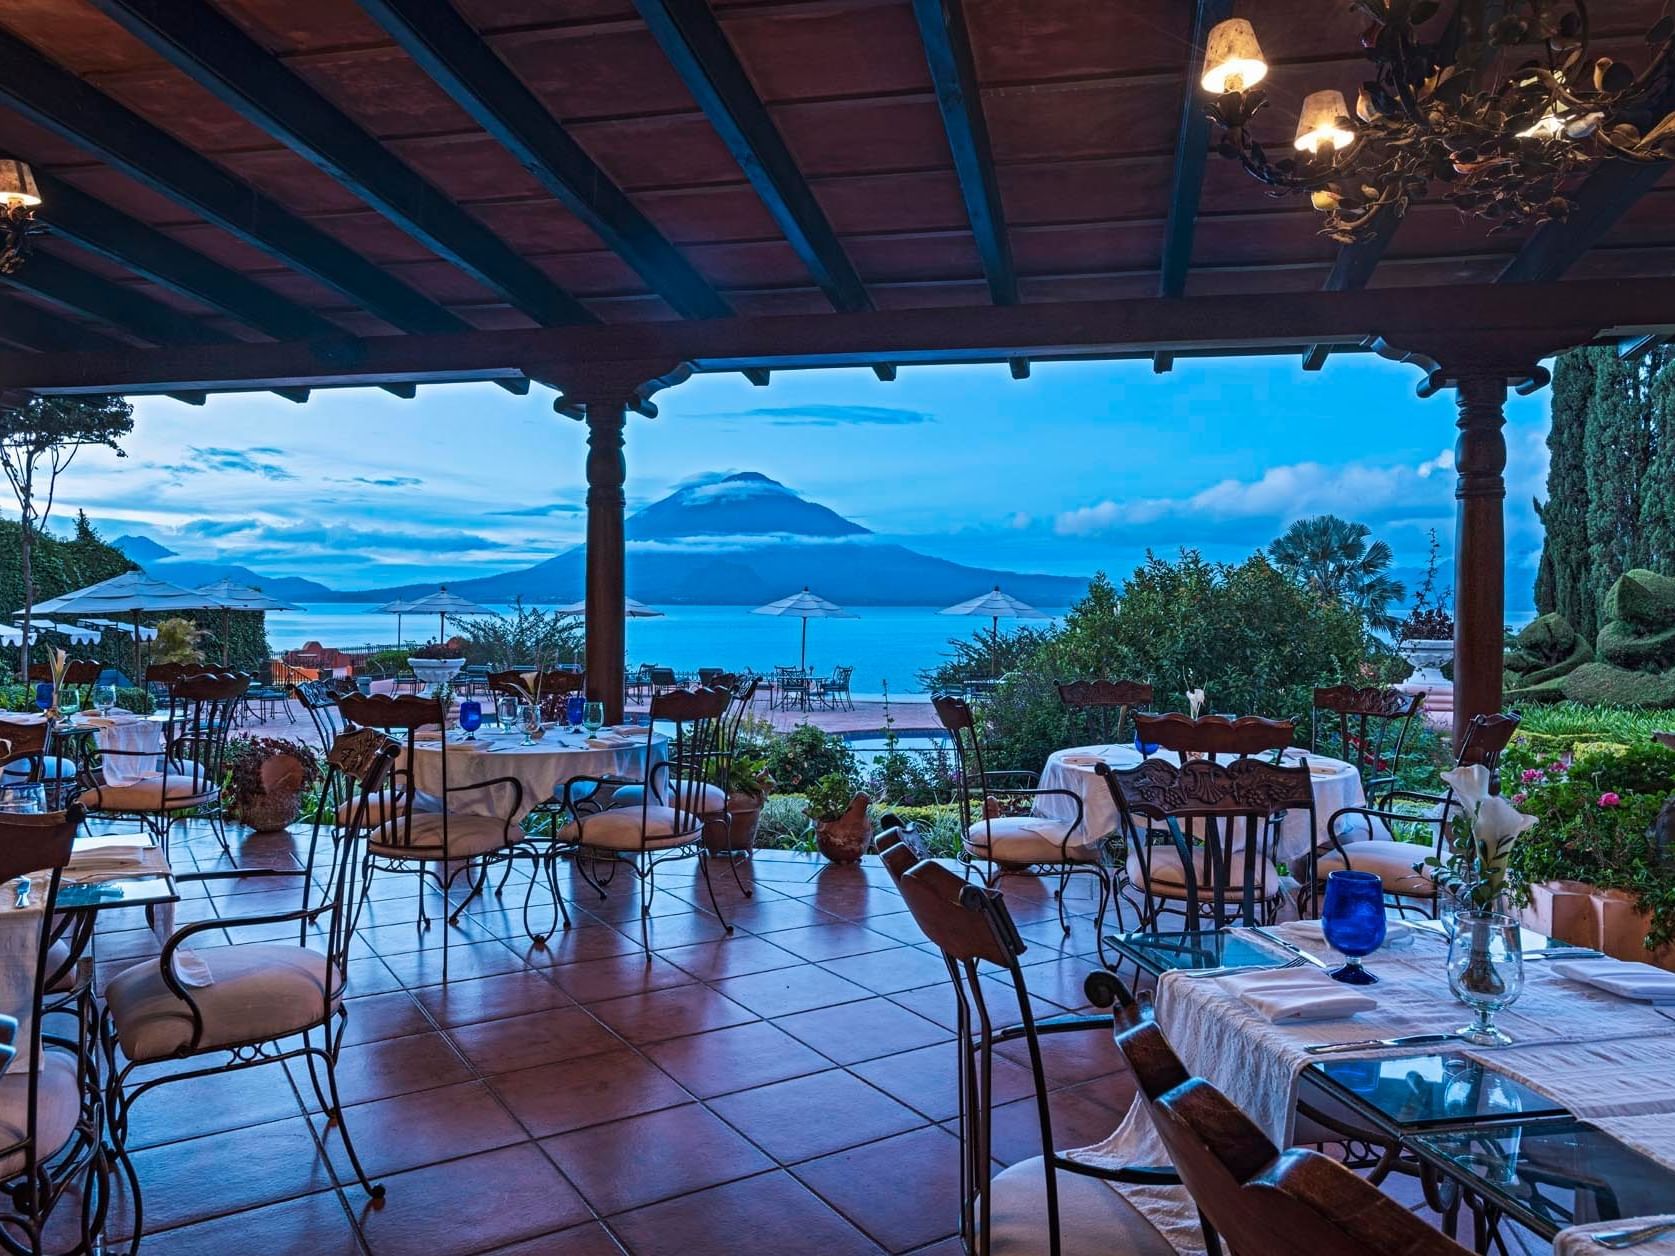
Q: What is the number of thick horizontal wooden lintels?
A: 1